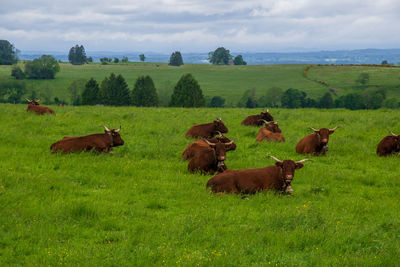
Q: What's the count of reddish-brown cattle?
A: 10